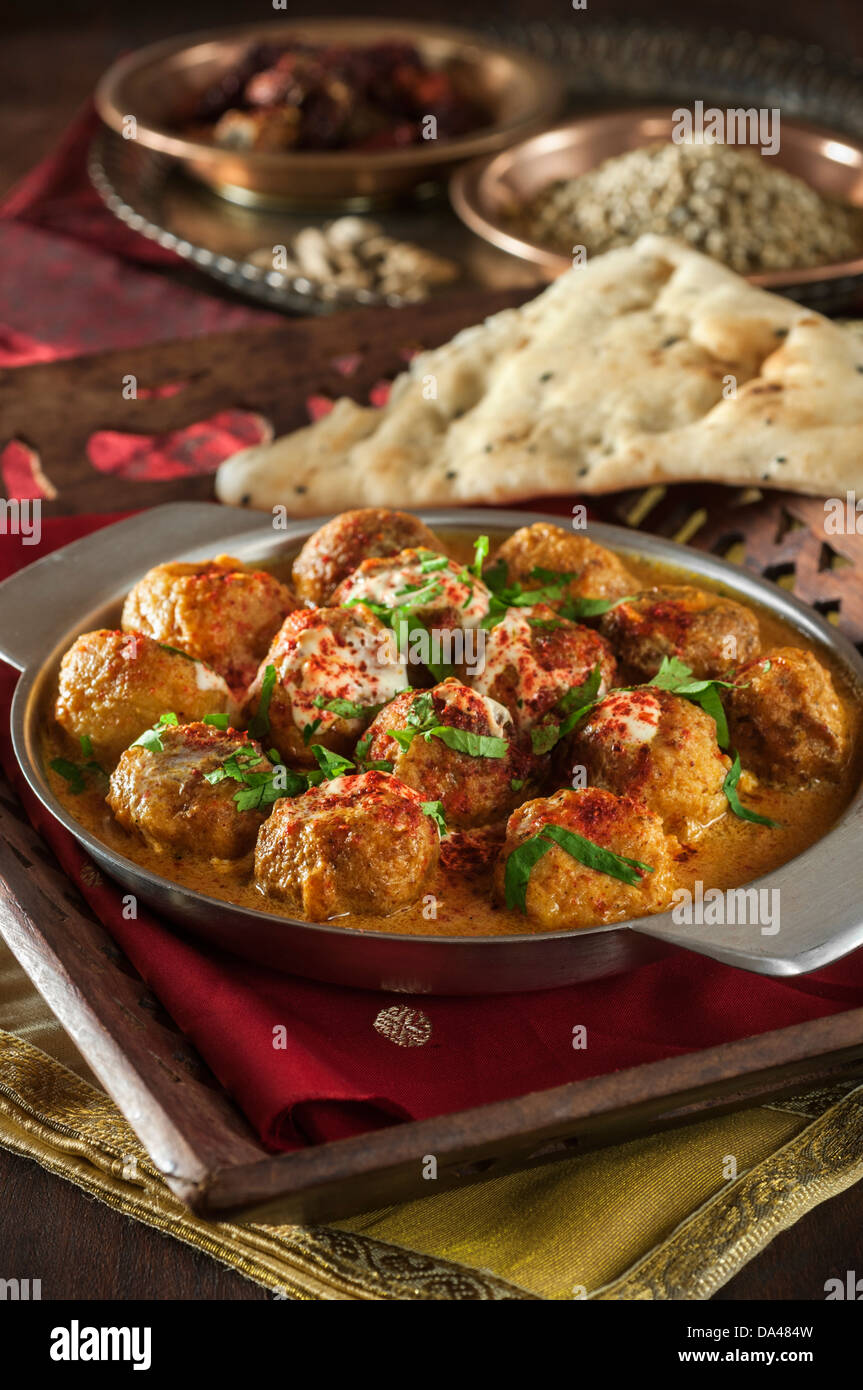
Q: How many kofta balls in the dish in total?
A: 14